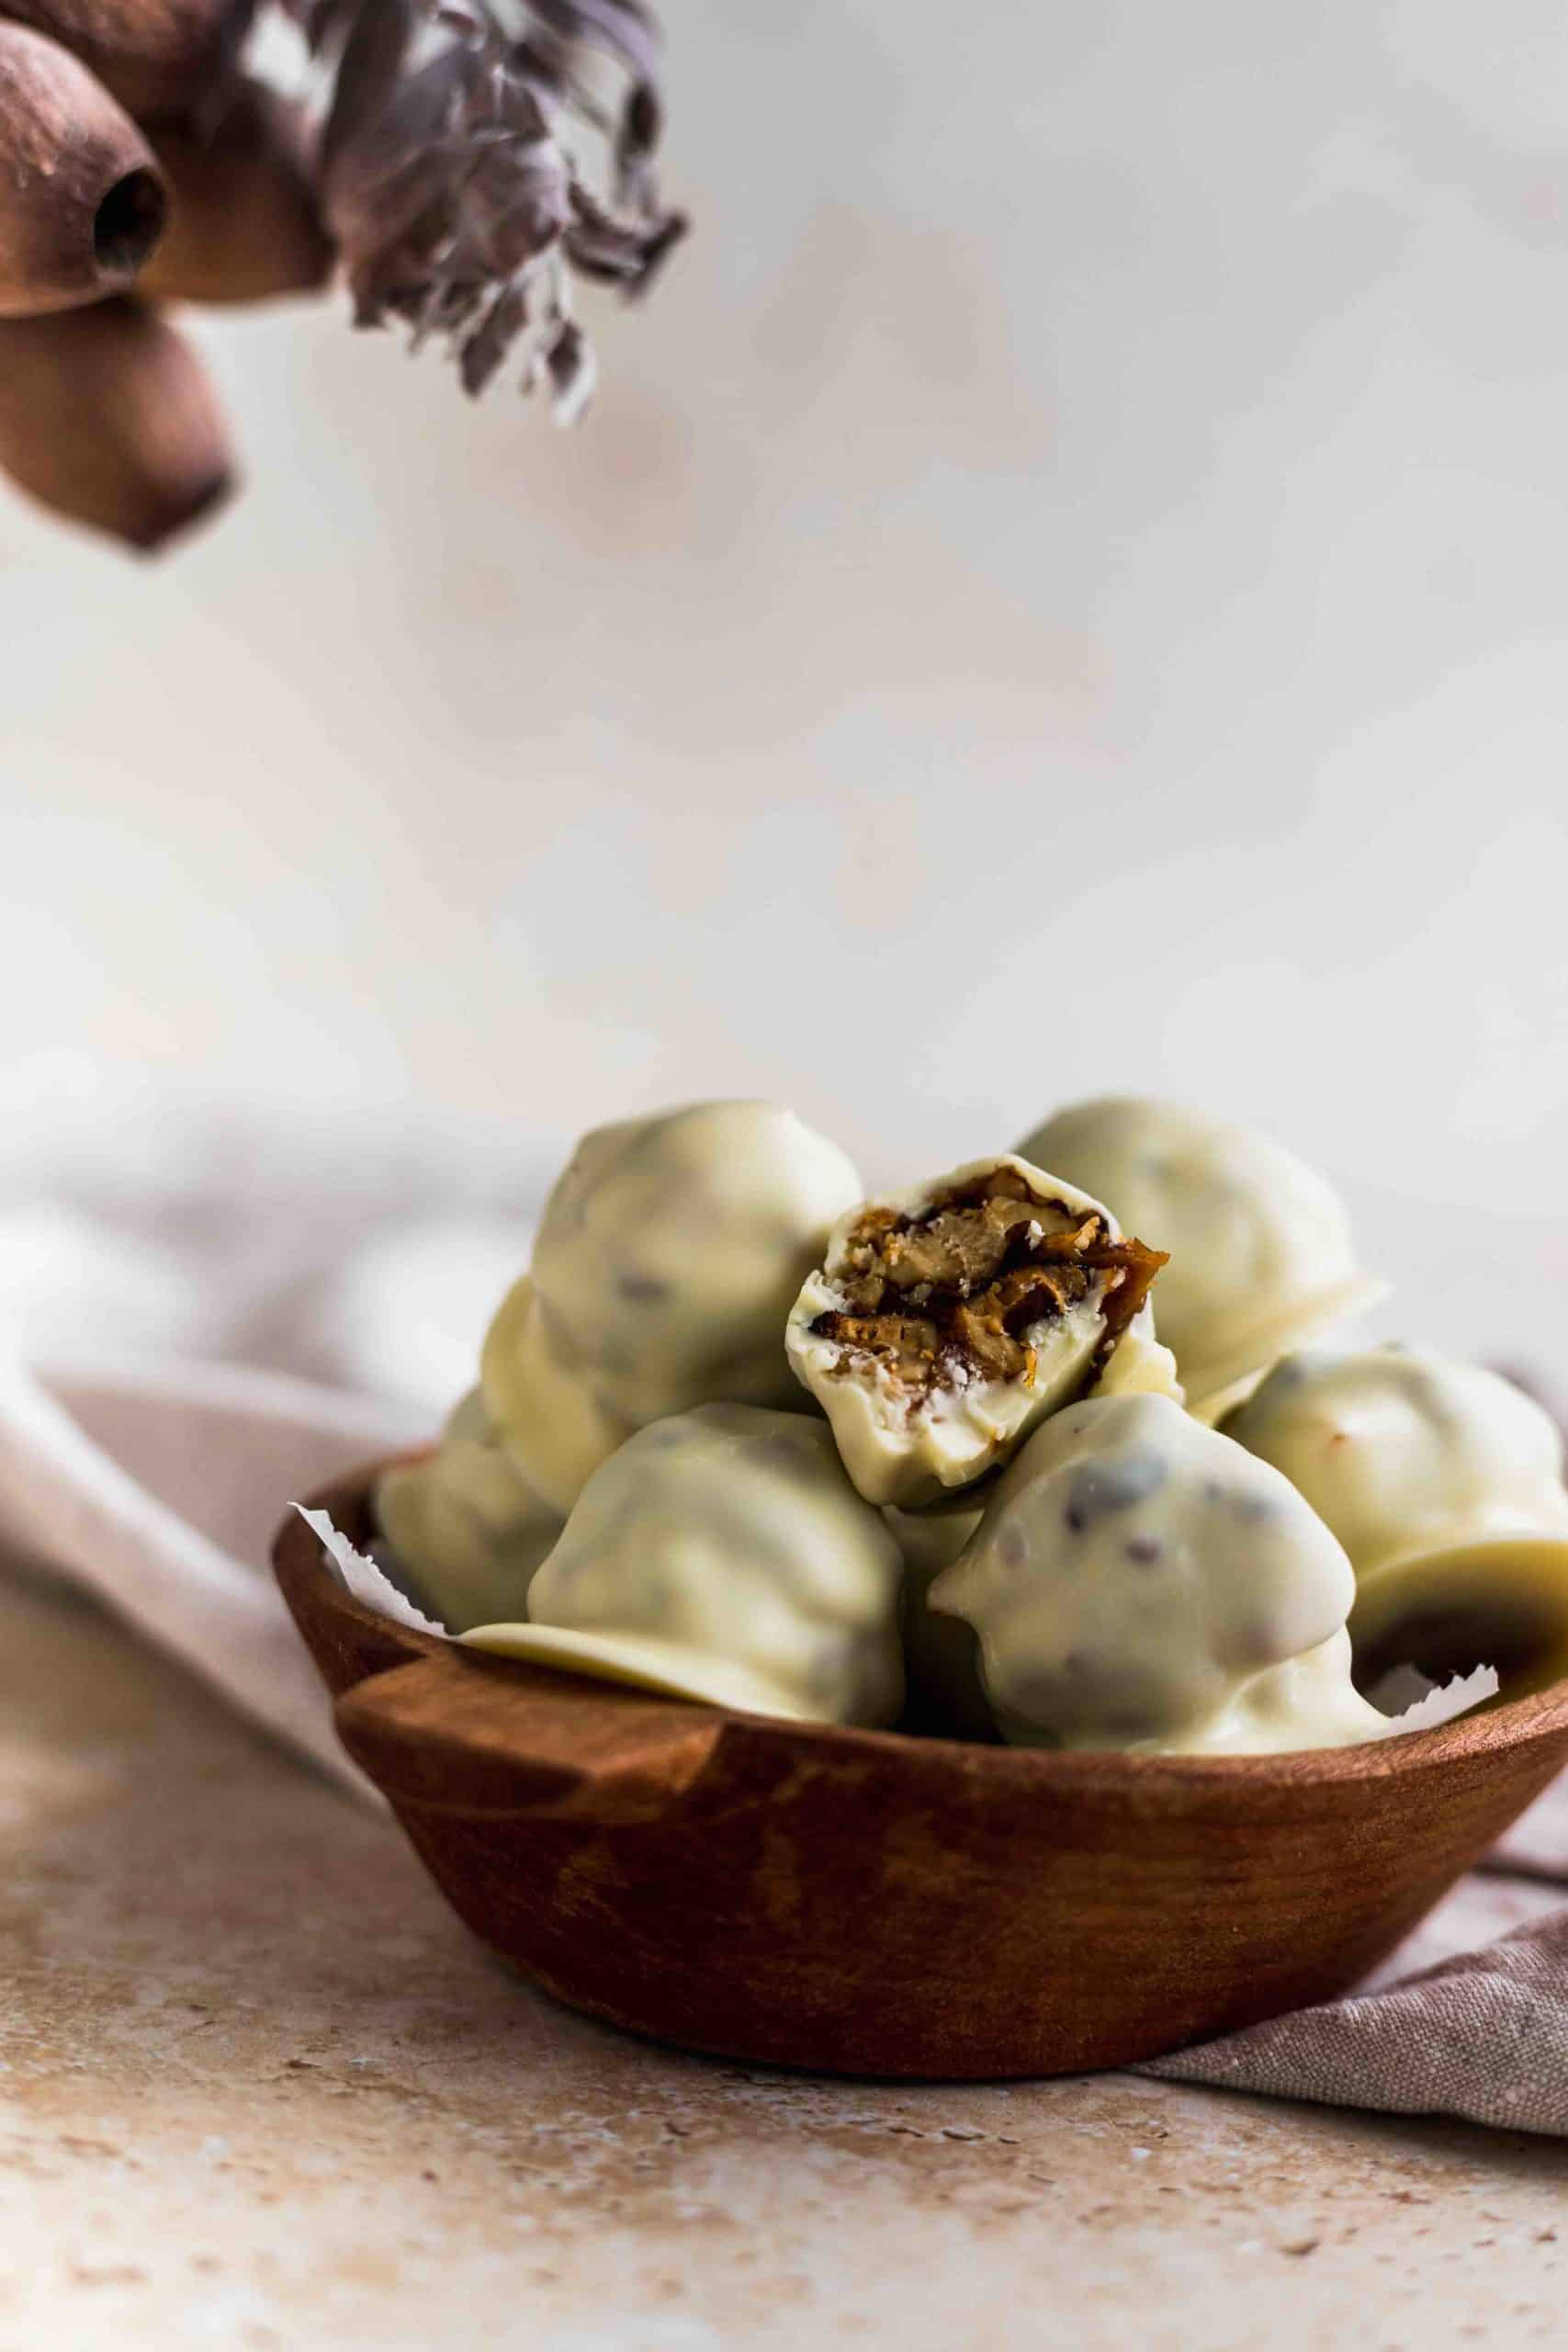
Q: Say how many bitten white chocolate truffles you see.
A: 1